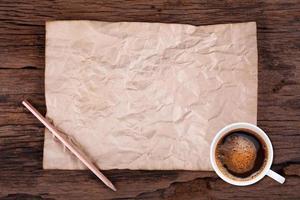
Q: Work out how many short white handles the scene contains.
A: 1